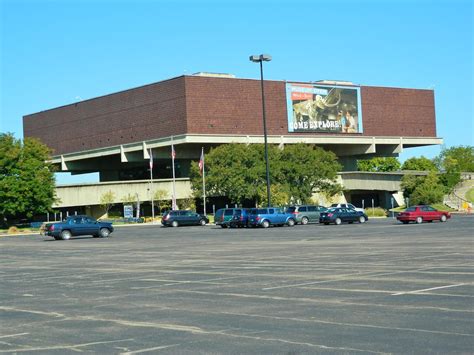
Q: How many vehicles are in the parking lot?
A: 9